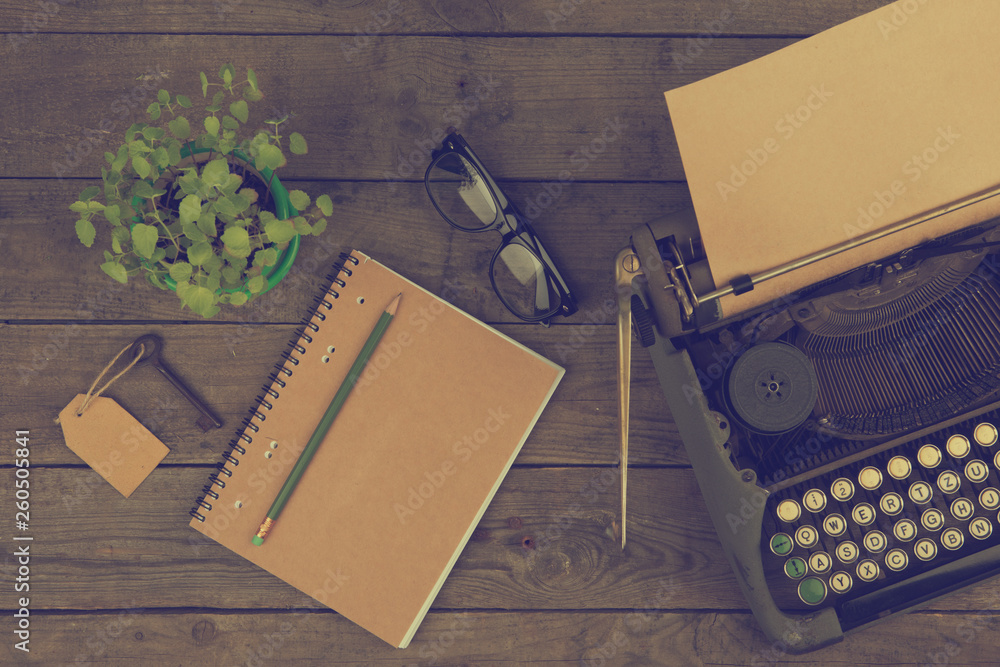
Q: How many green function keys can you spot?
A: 3